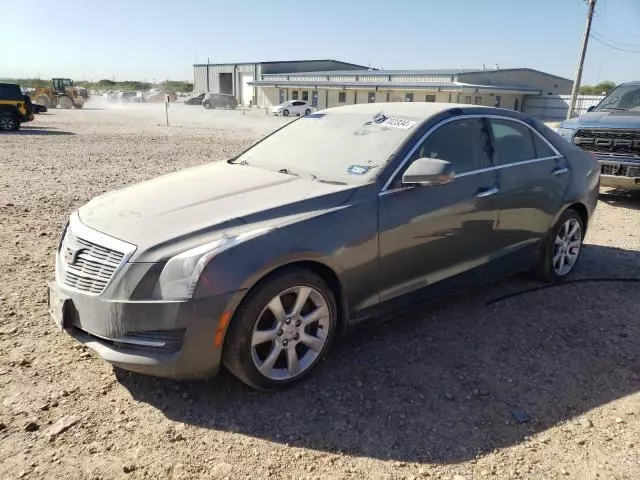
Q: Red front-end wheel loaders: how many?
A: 0